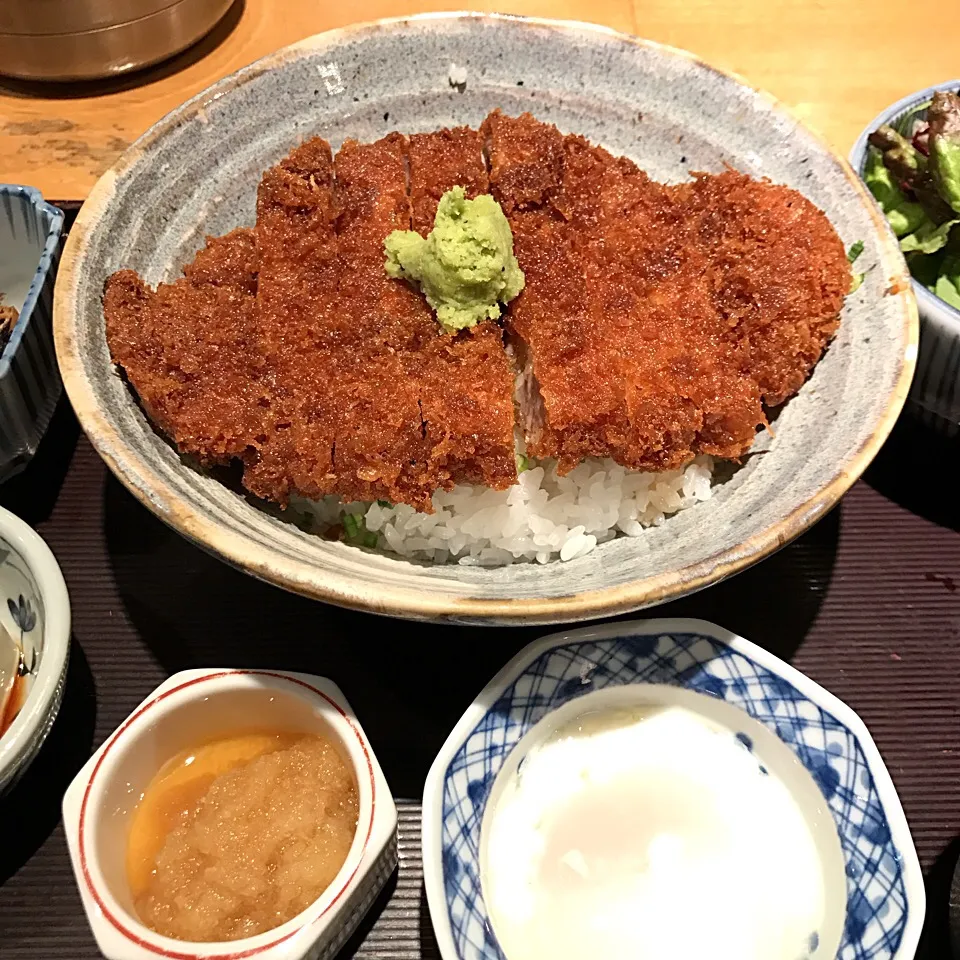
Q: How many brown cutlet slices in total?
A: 7